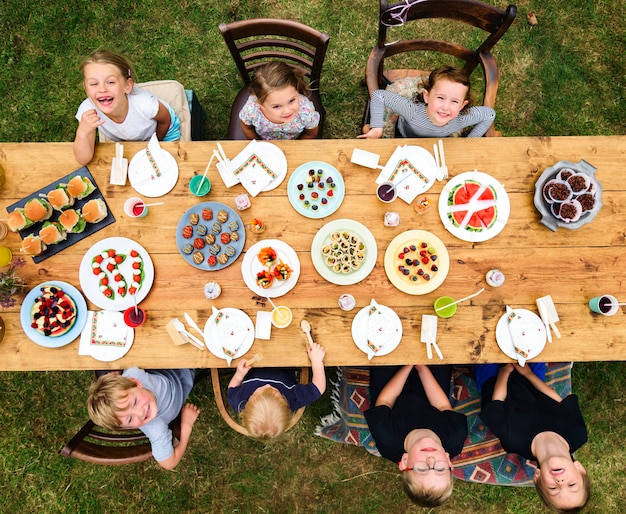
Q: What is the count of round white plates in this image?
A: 10